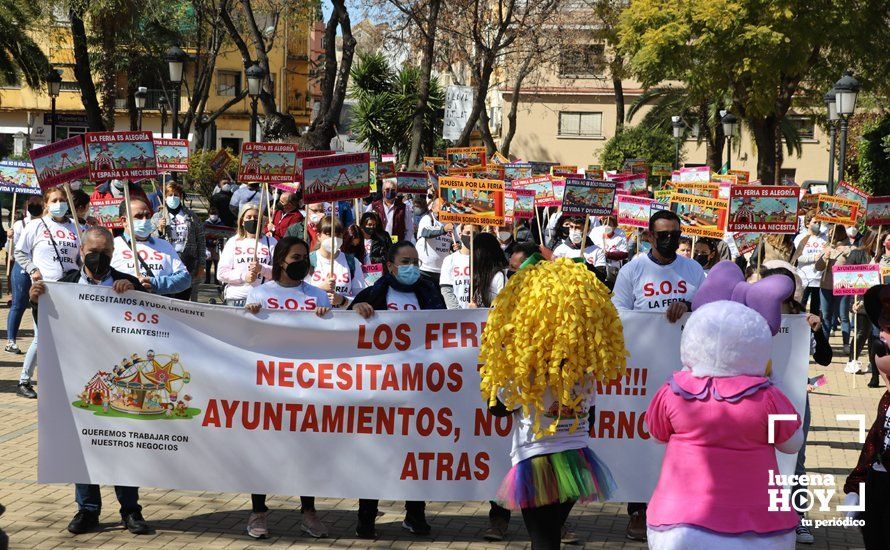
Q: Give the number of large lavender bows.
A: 1